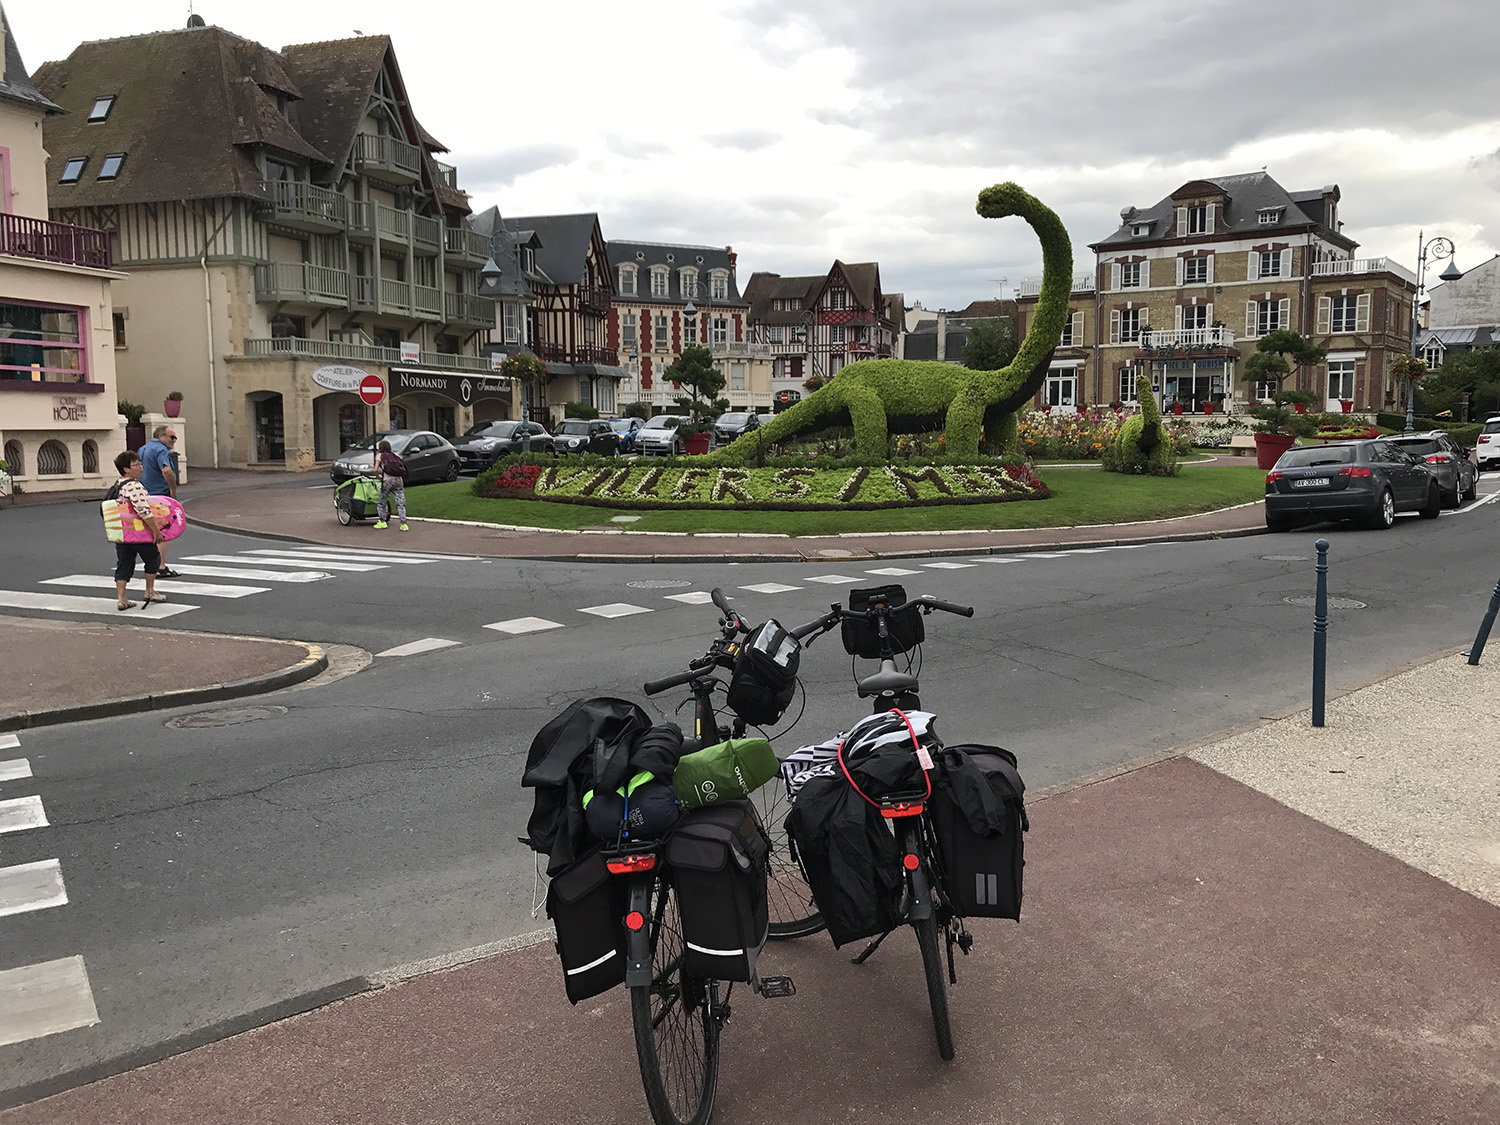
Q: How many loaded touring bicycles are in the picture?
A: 2